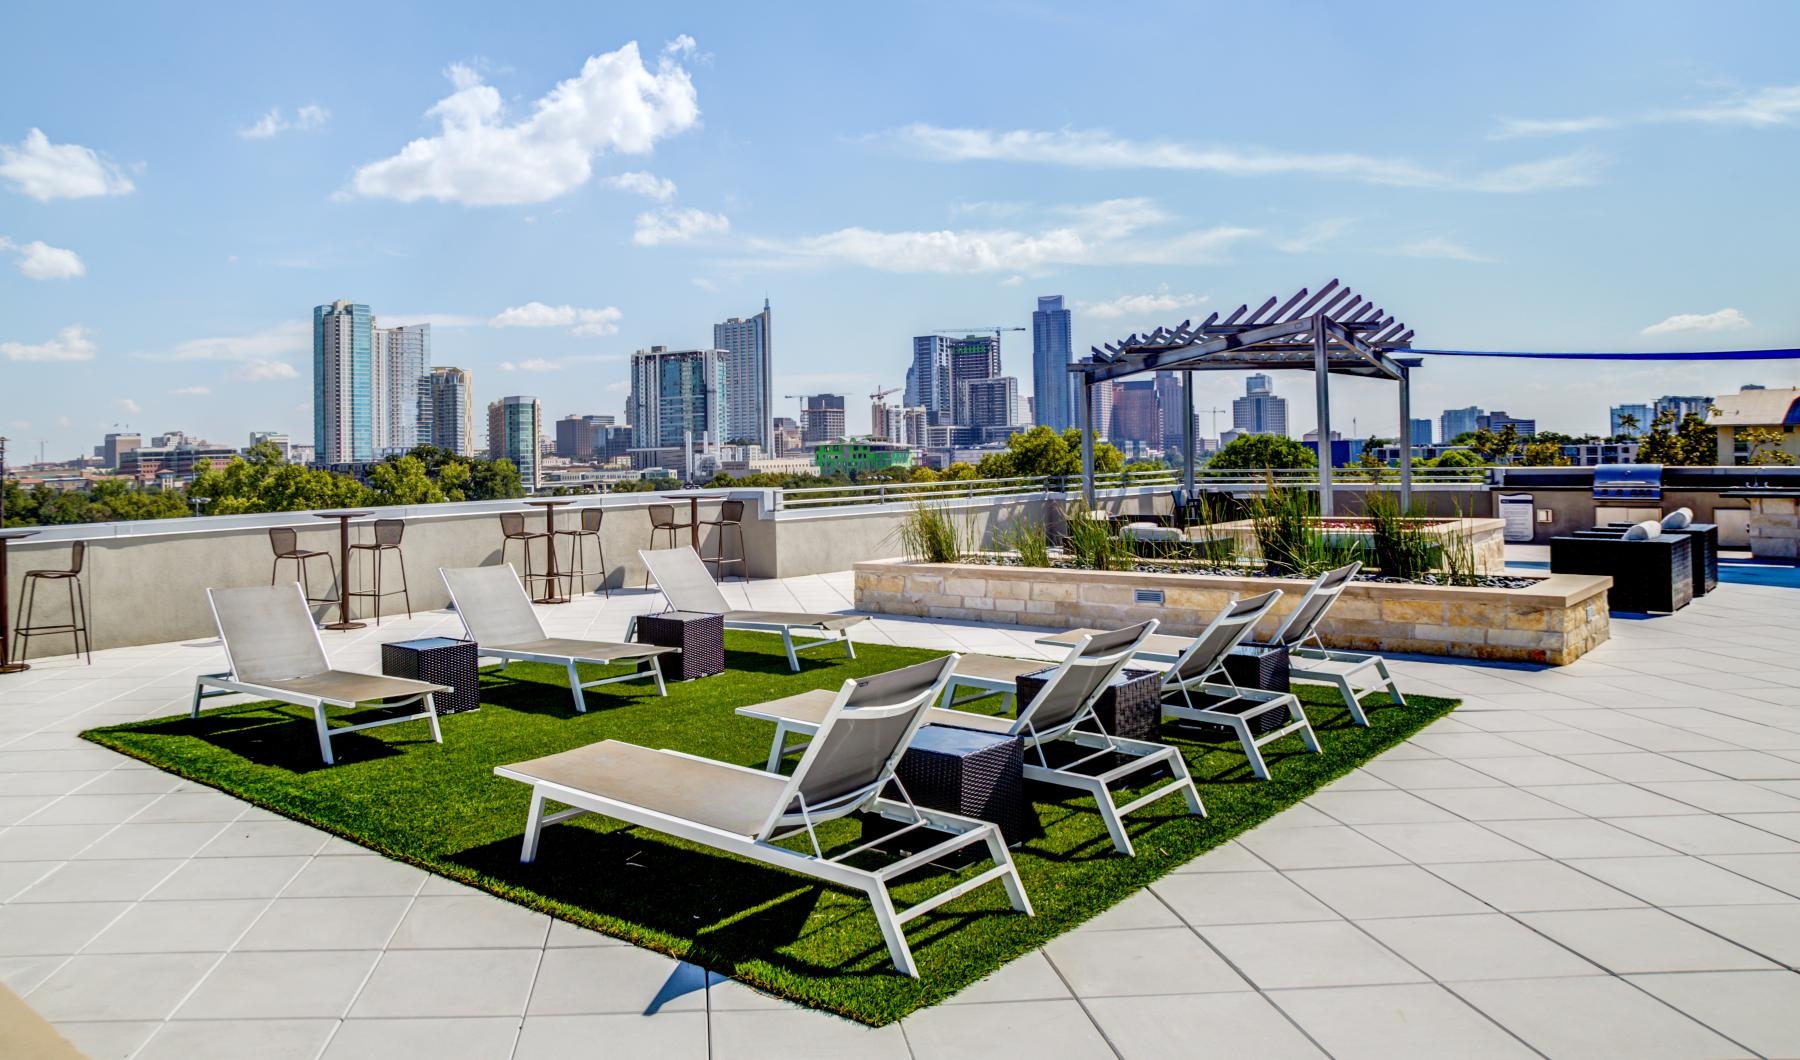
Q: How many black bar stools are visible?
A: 7